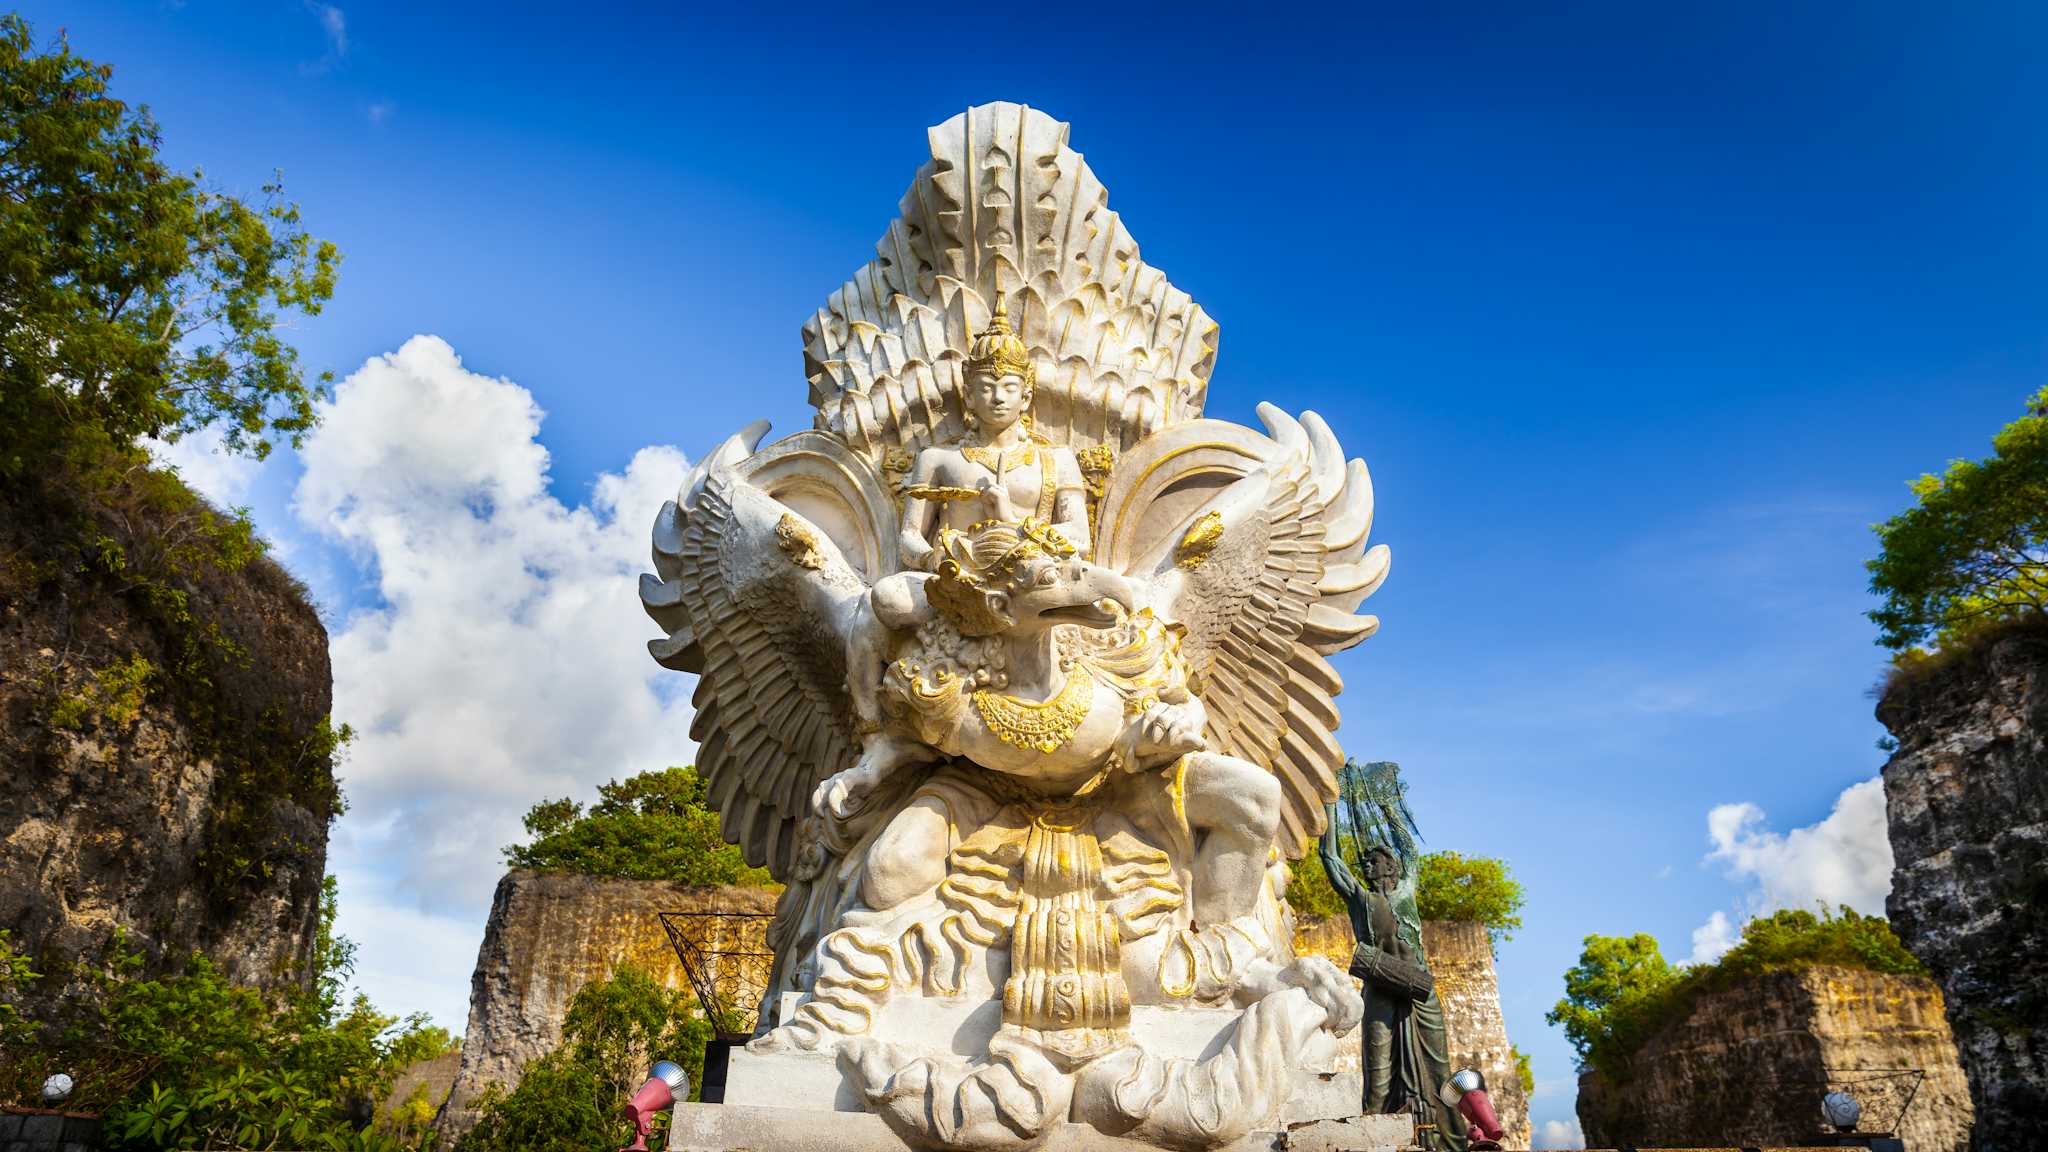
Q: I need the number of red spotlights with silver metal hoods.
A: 2